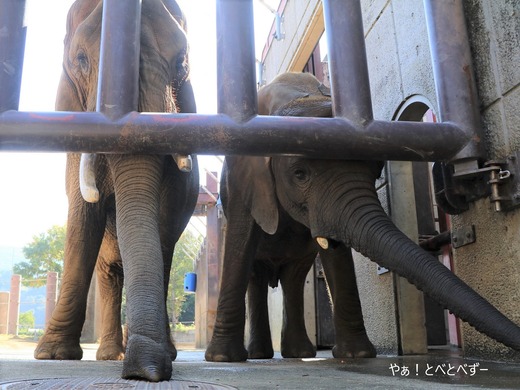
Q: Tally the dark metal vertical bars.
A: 5